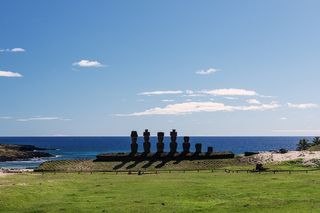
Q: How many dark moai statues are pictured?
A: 7